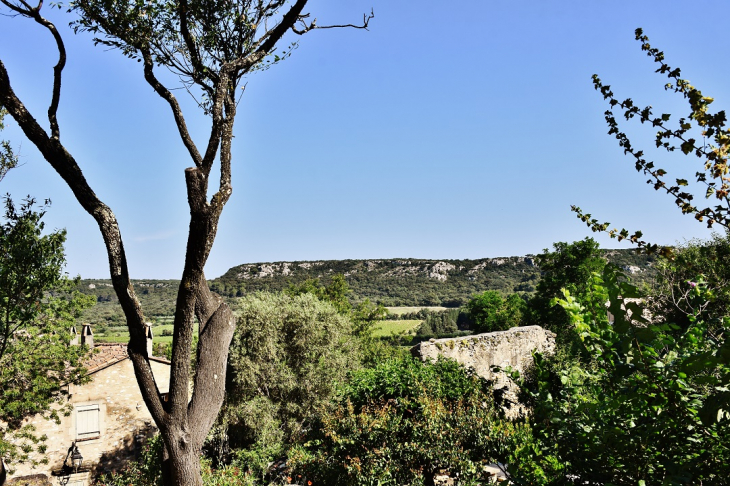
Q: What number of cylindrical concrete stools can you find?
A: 0